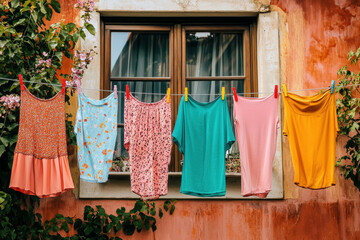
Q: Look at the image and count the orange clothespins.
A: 0